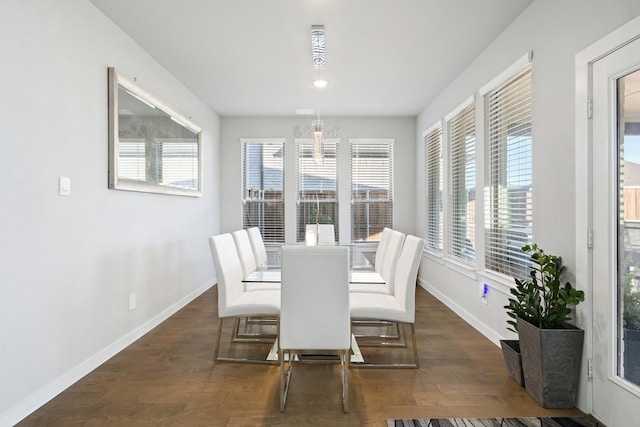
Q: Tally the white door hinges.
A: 3